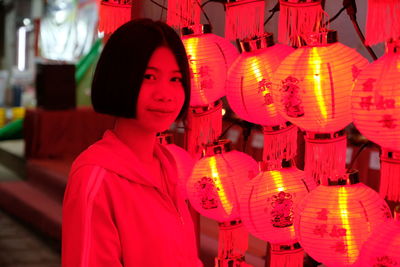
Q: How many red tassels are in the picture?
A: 11